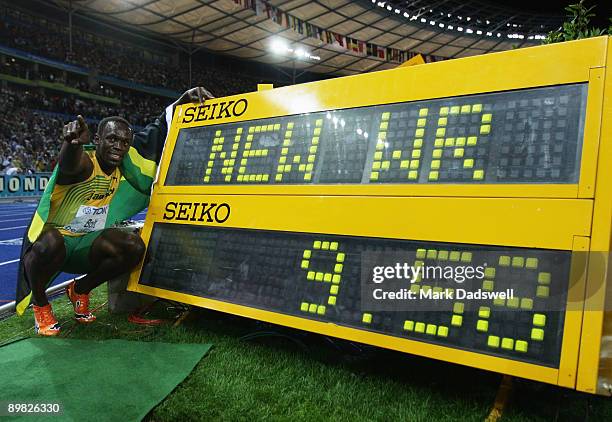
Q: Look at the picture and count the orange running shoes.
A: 2